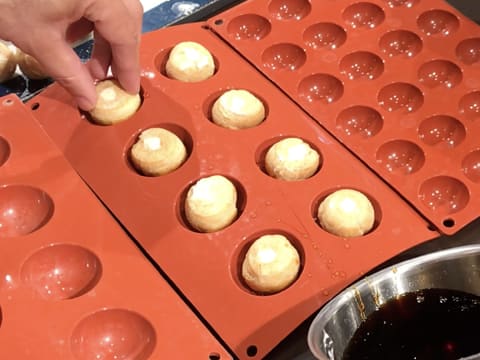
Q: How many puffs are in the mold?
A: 8